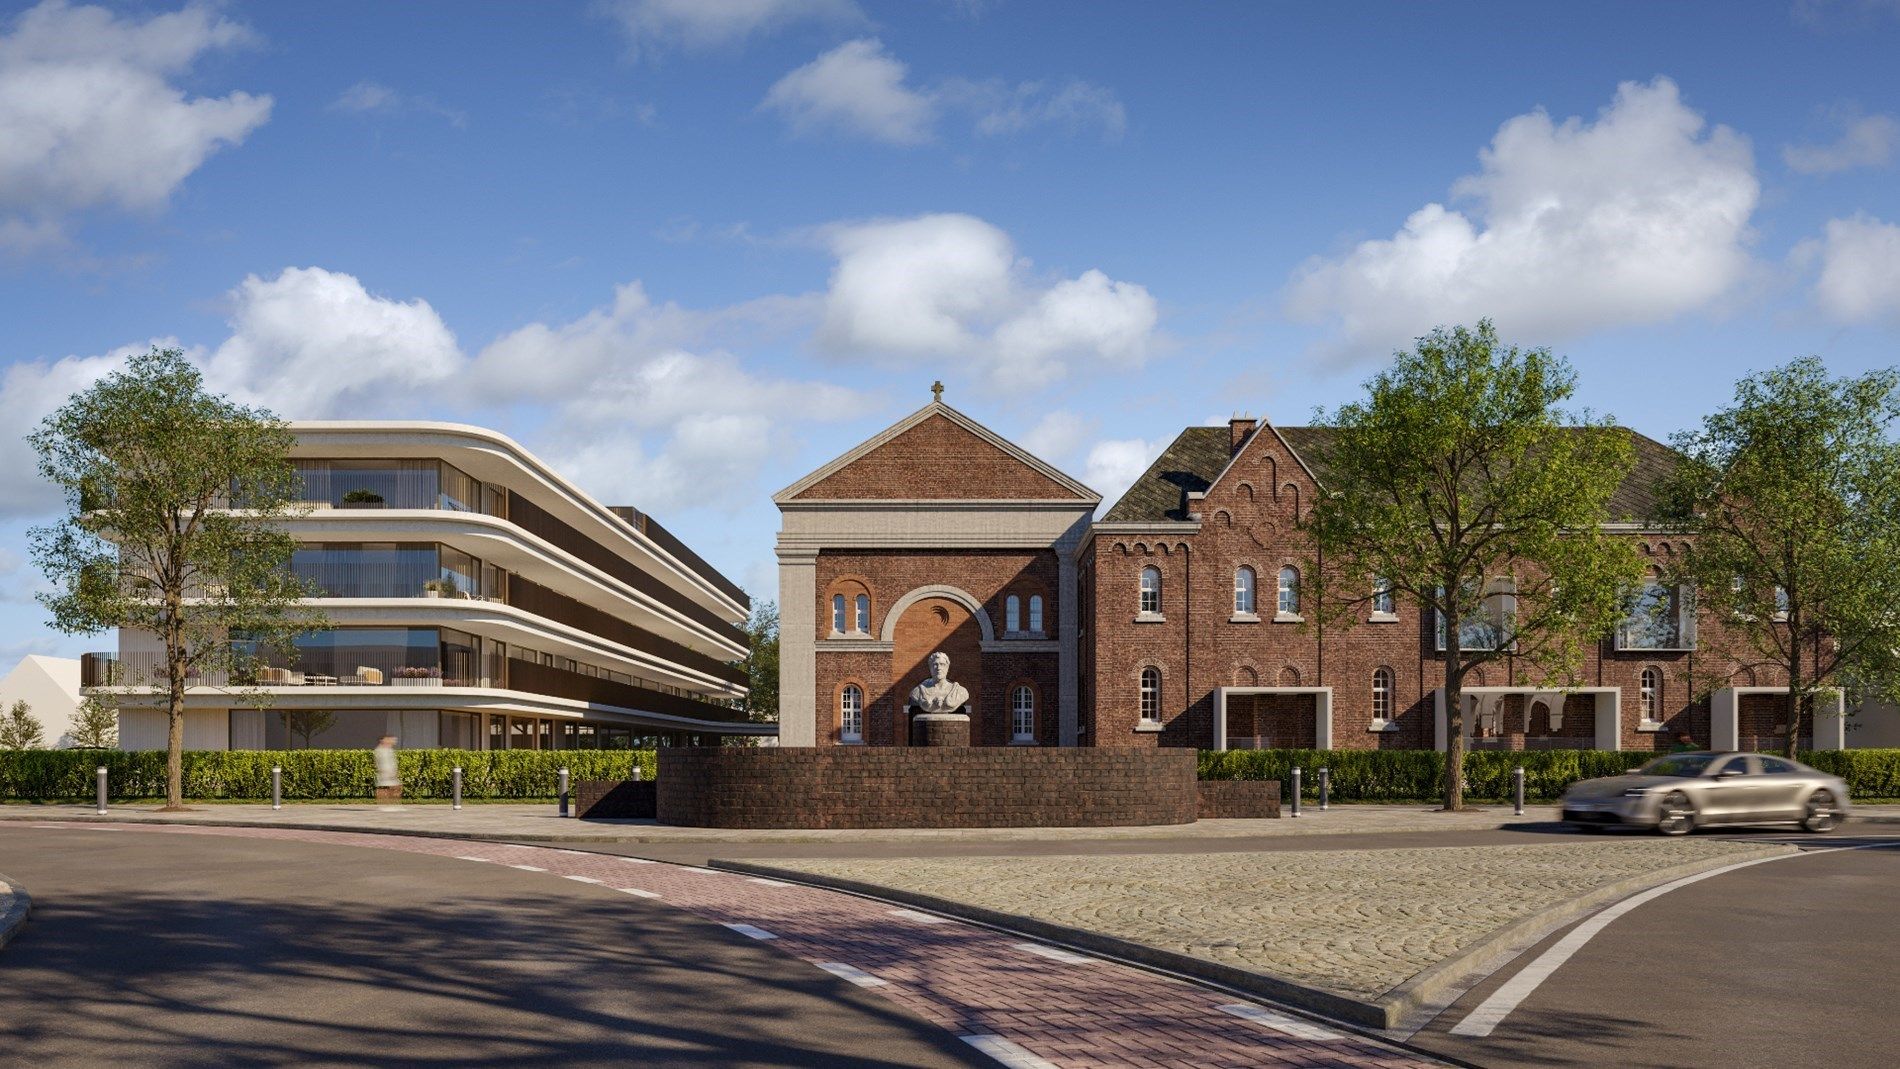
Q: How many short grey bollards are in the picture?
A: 8